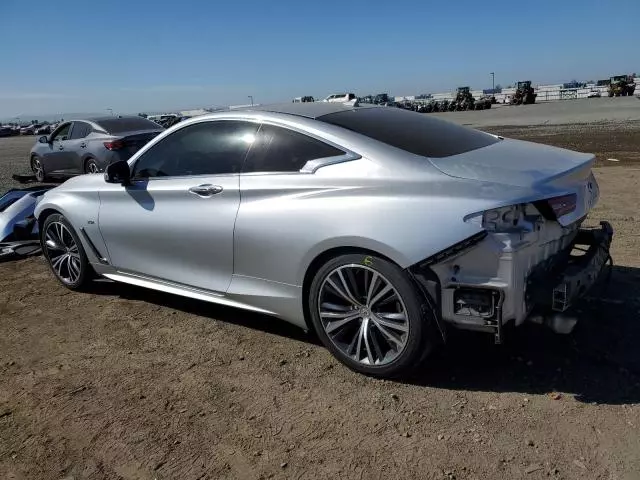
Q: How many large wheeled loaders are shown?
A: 3